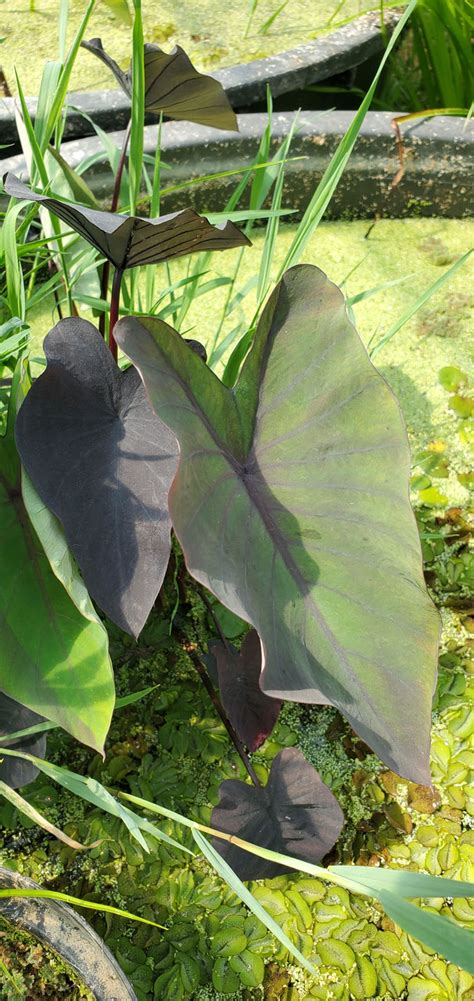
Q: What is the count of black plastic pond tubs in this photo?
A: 3